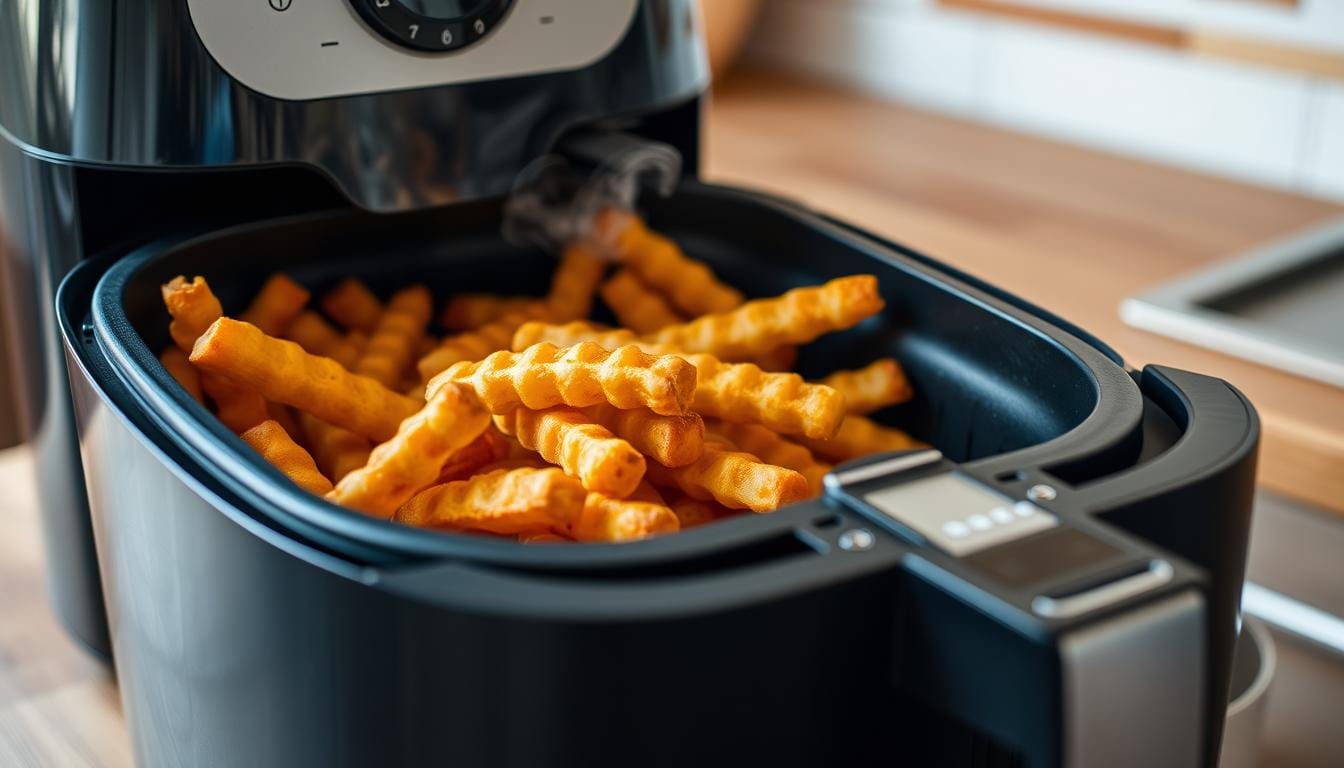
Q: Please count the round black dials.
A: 1